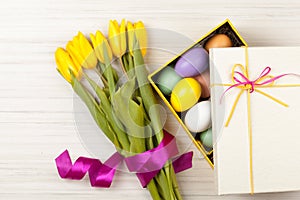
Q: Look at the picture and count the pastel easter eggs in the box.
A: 7